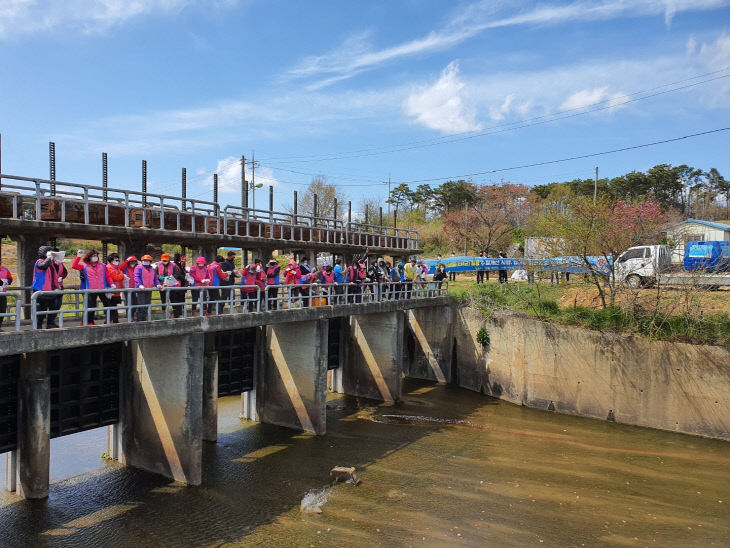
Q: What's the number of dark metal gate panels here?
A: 4